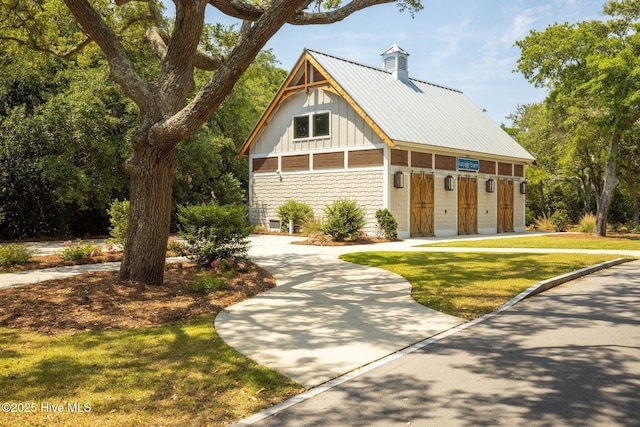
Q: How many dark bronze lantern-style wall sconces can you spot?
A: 4